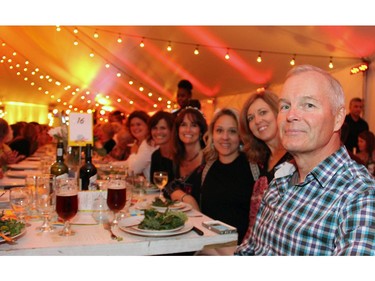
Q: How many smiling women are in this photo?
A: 5